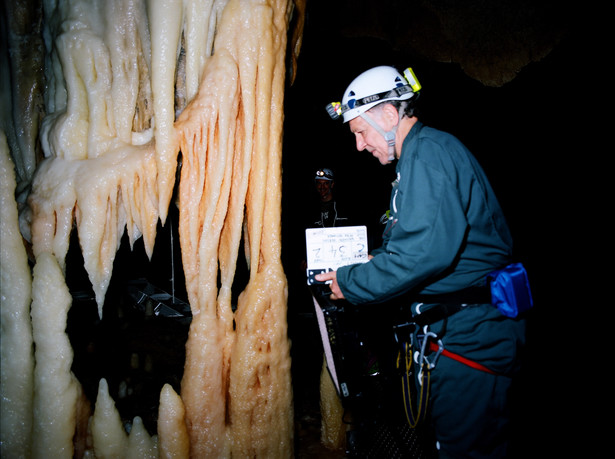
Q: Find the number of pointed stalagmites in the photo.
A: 3